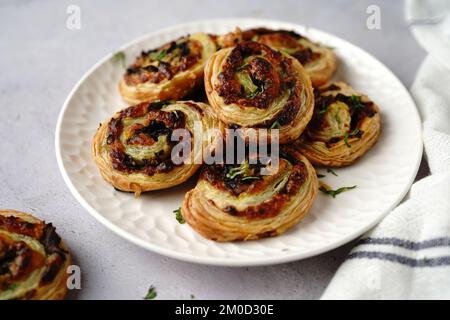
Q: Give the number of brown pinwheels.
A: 7